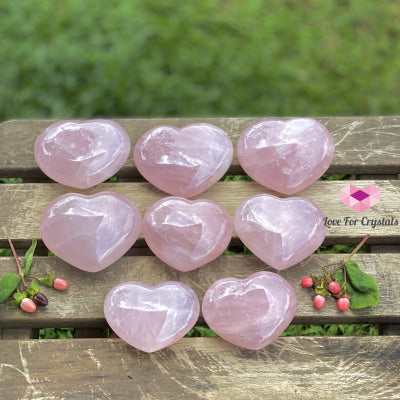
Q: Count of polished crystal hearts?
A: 8